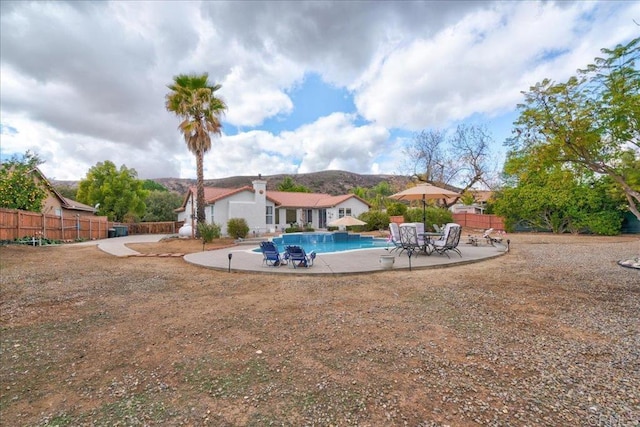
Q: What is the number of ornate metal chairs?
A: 4